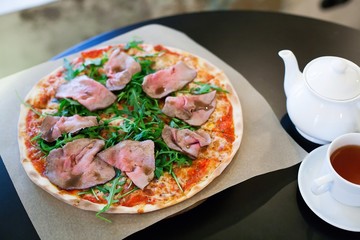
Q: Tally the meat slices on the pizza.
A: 8